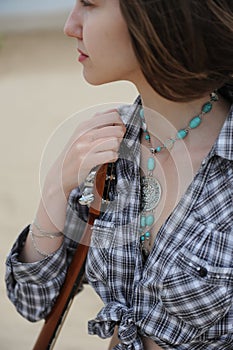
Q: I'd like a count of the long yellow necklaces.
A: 0